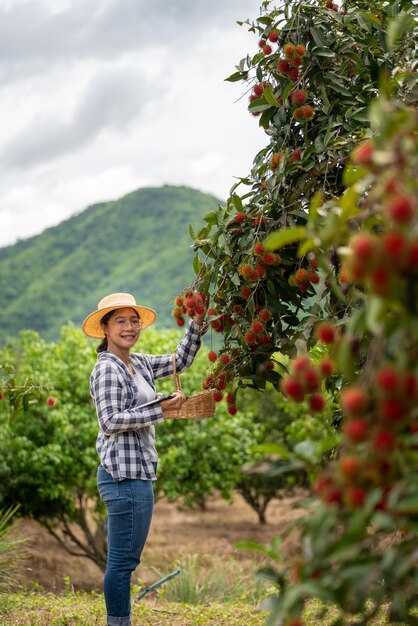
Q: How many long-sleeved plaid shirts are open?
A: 1